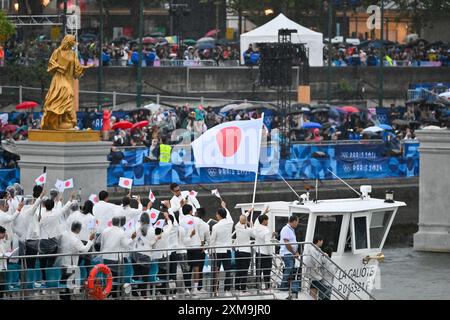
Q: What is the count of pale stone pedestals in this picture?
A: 2